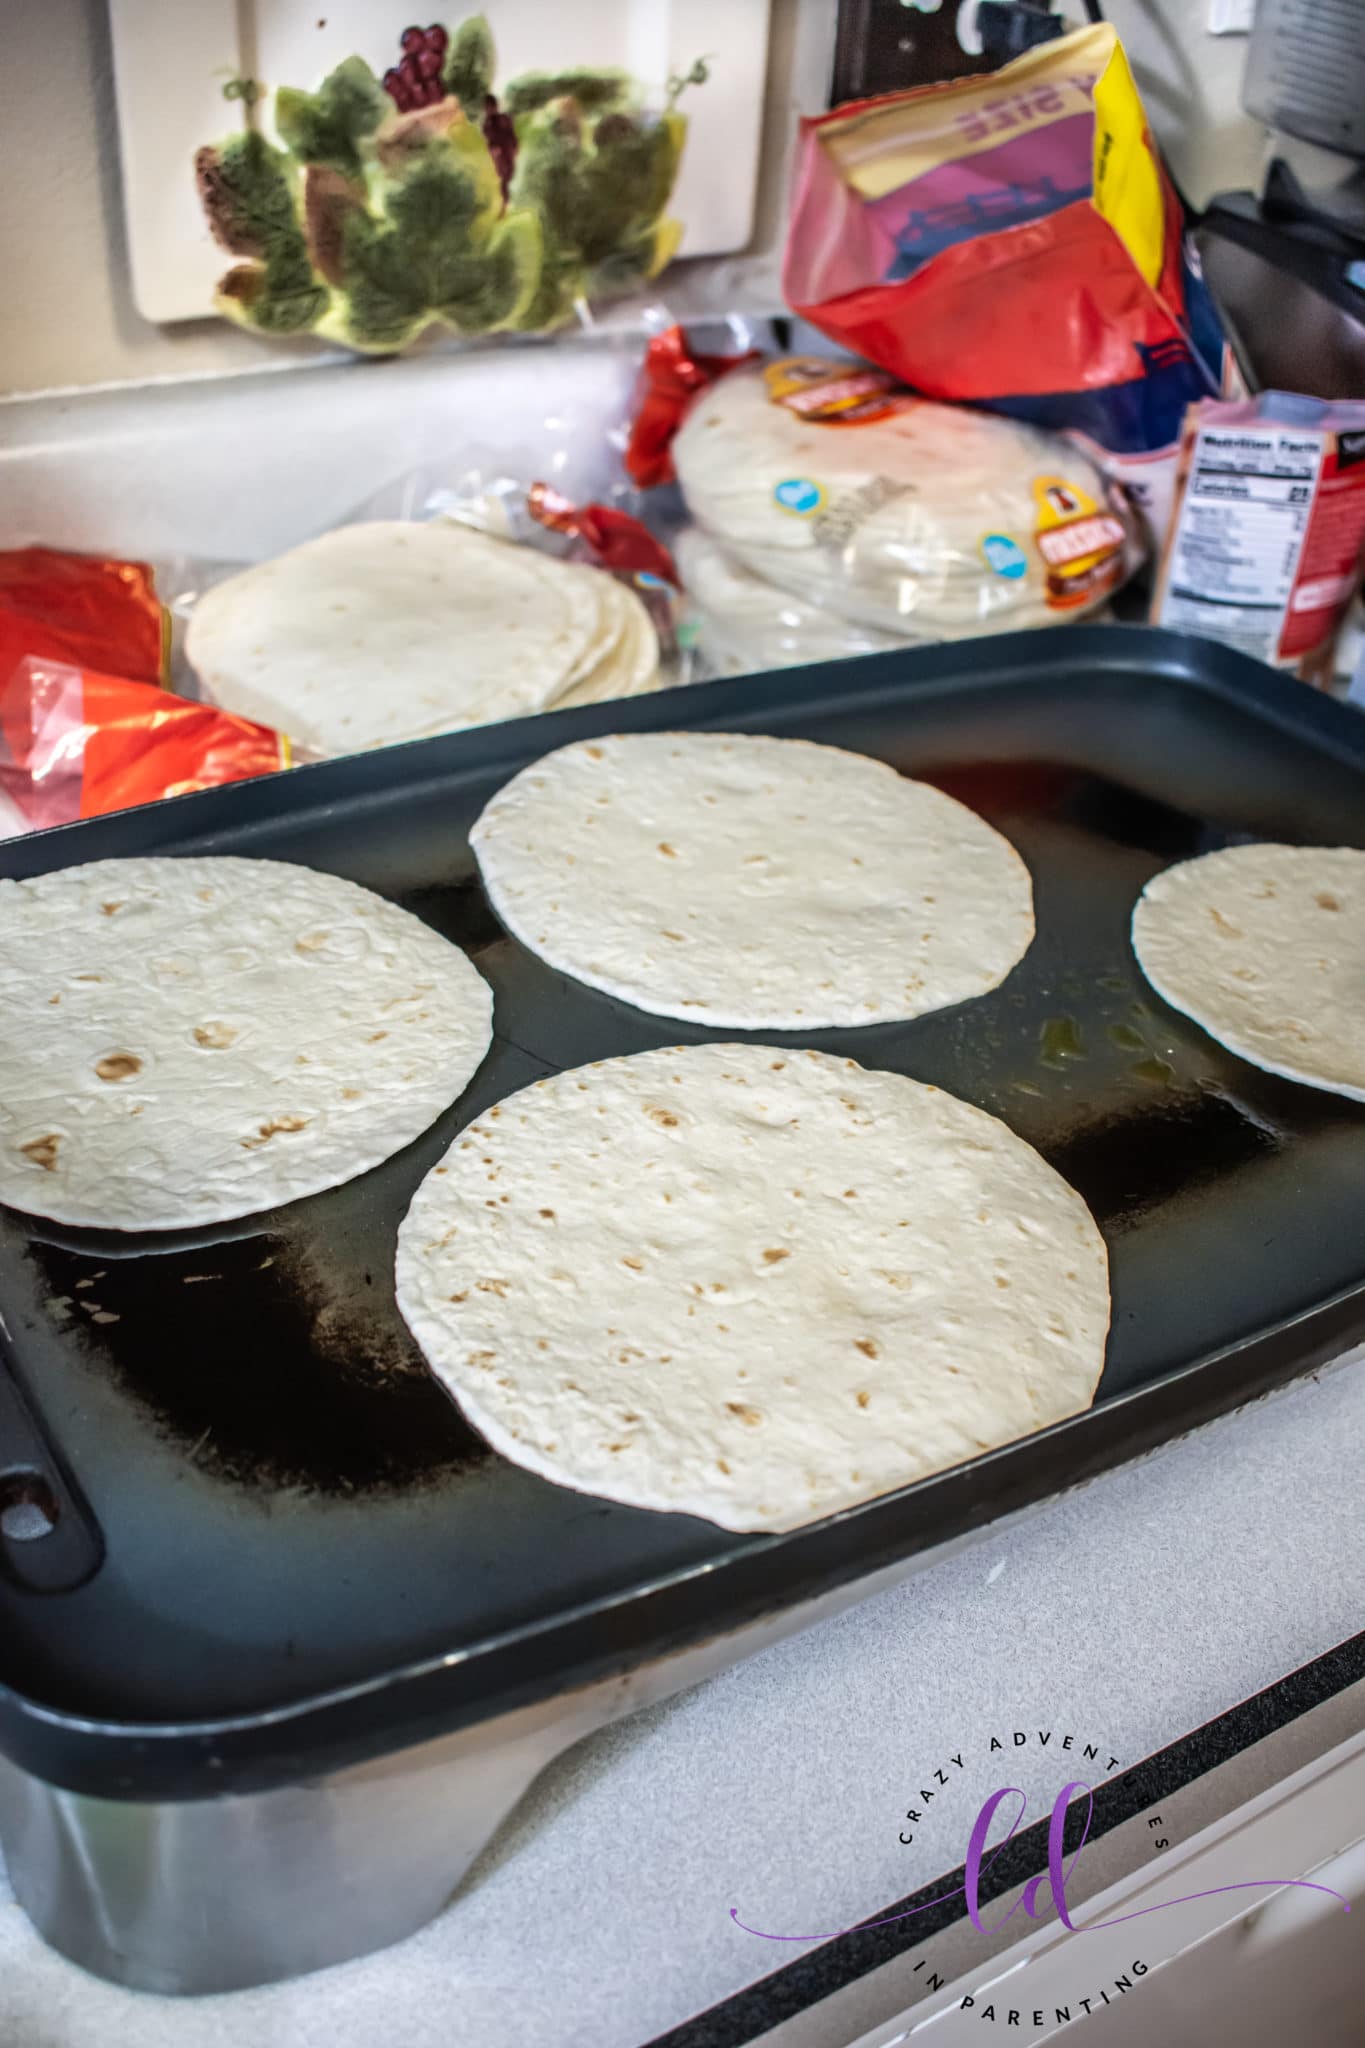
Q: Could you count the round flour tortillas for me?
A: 4